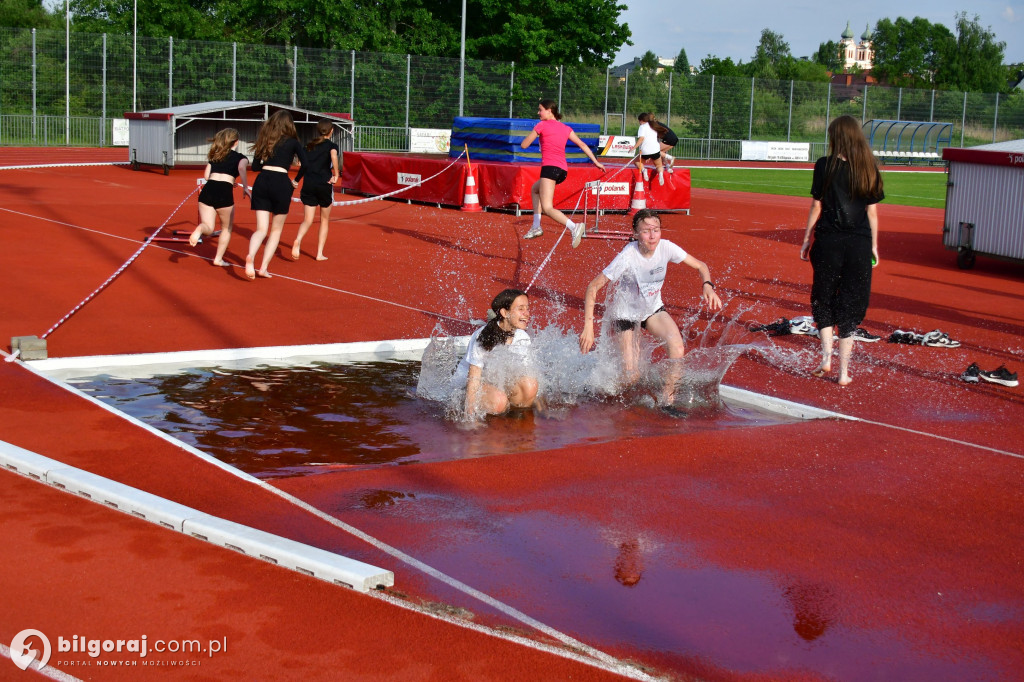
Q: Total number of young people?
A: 9